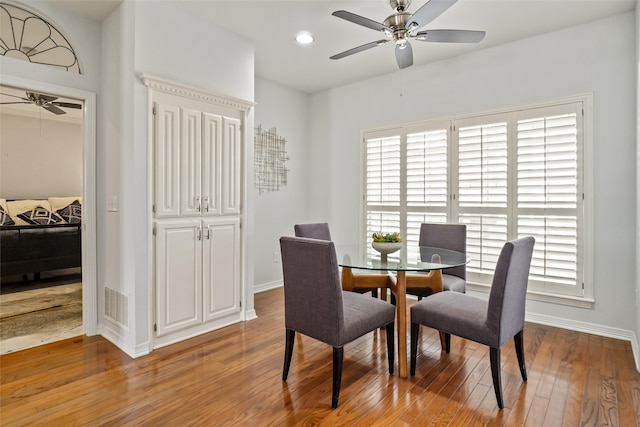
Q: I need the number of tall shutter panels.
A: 4